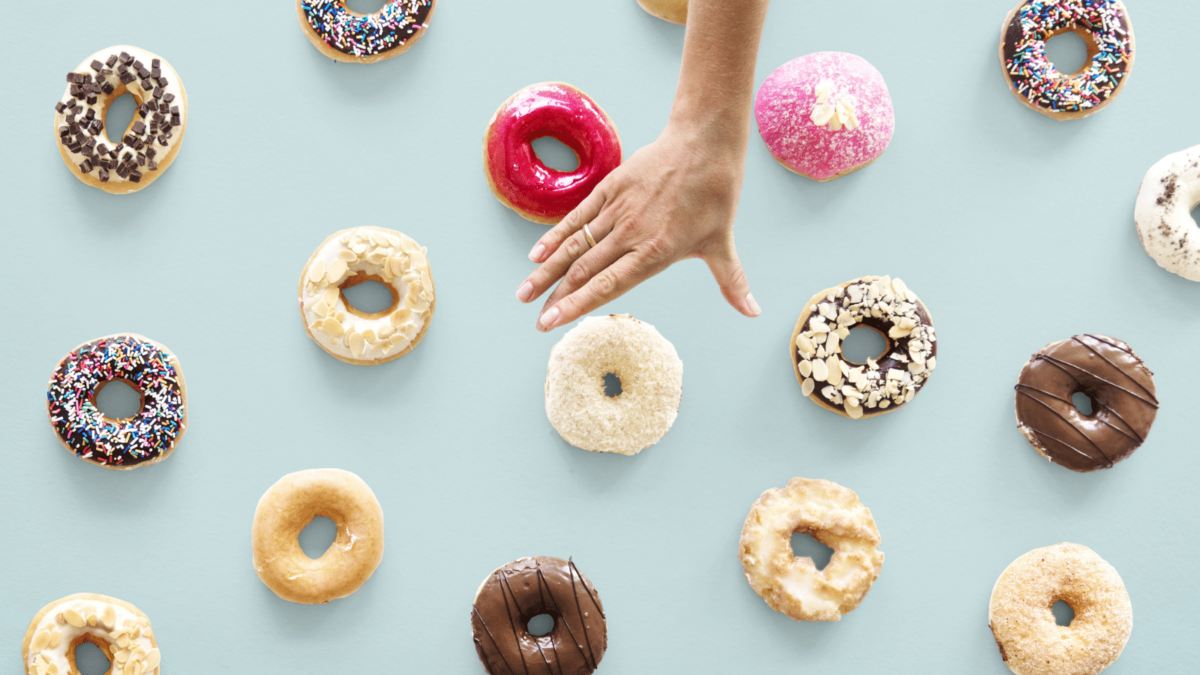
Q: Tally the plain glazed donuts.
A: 1